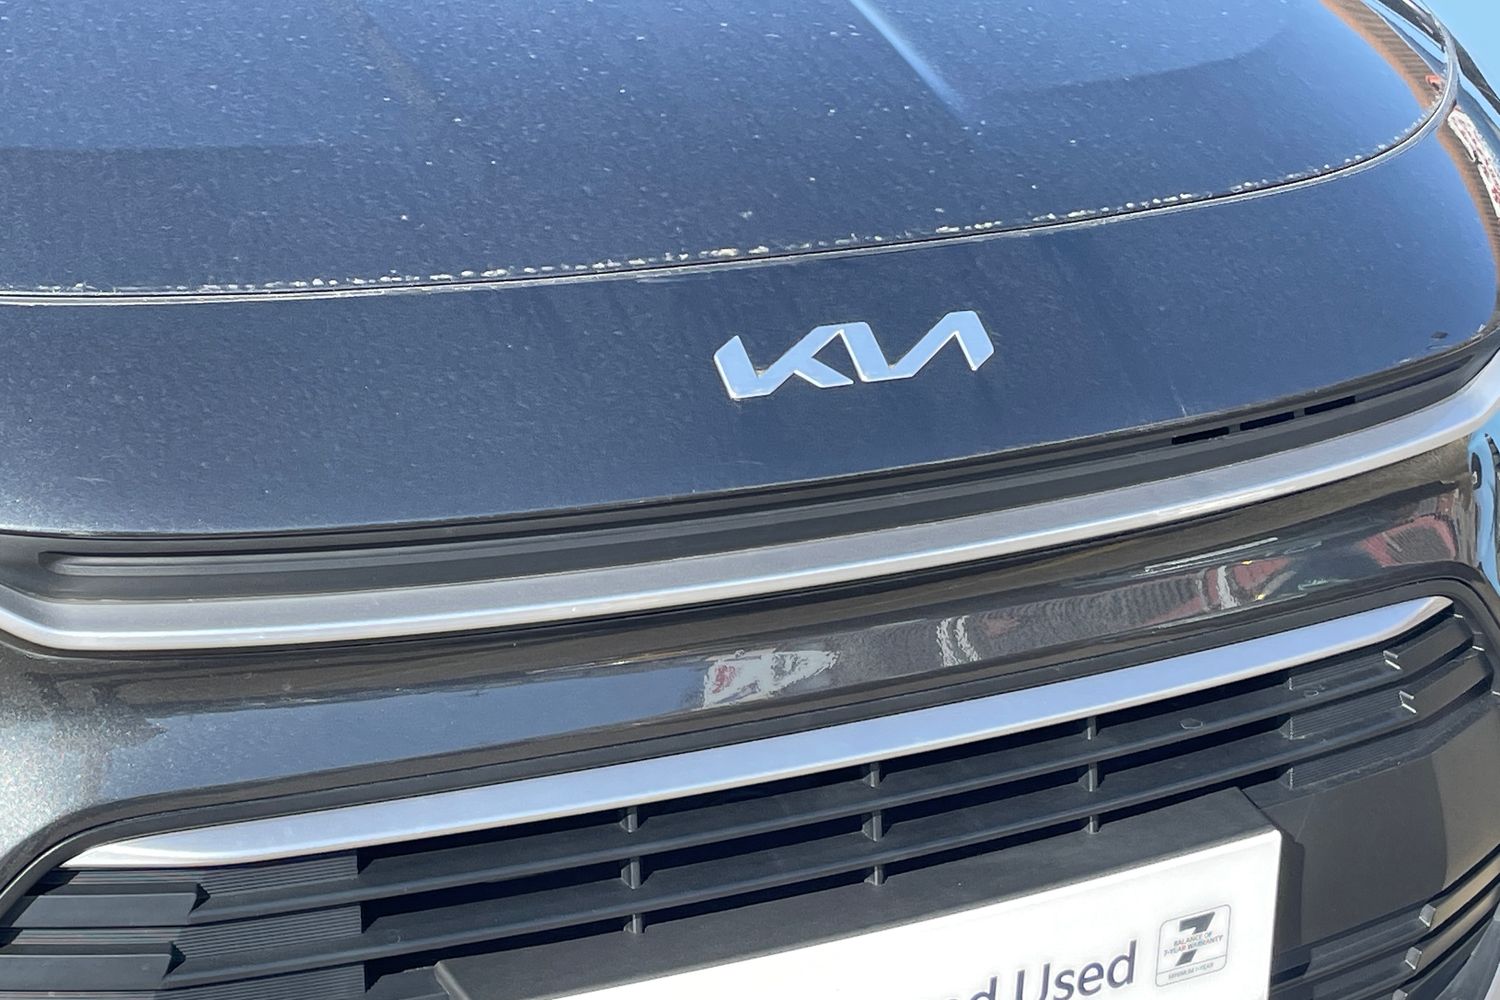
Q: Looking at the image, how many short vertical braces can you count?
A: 9